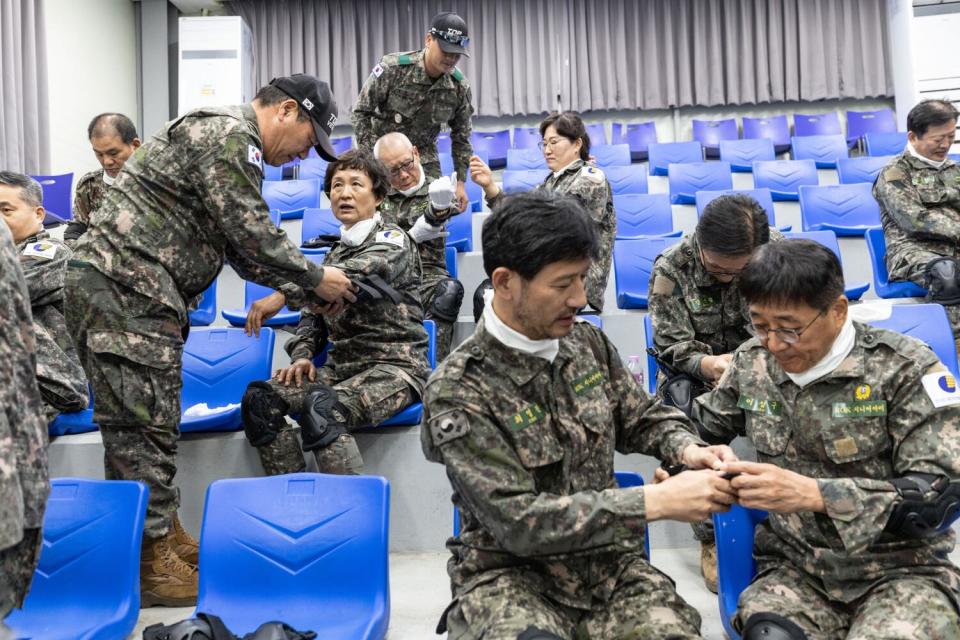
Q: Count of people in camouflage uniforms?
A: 12